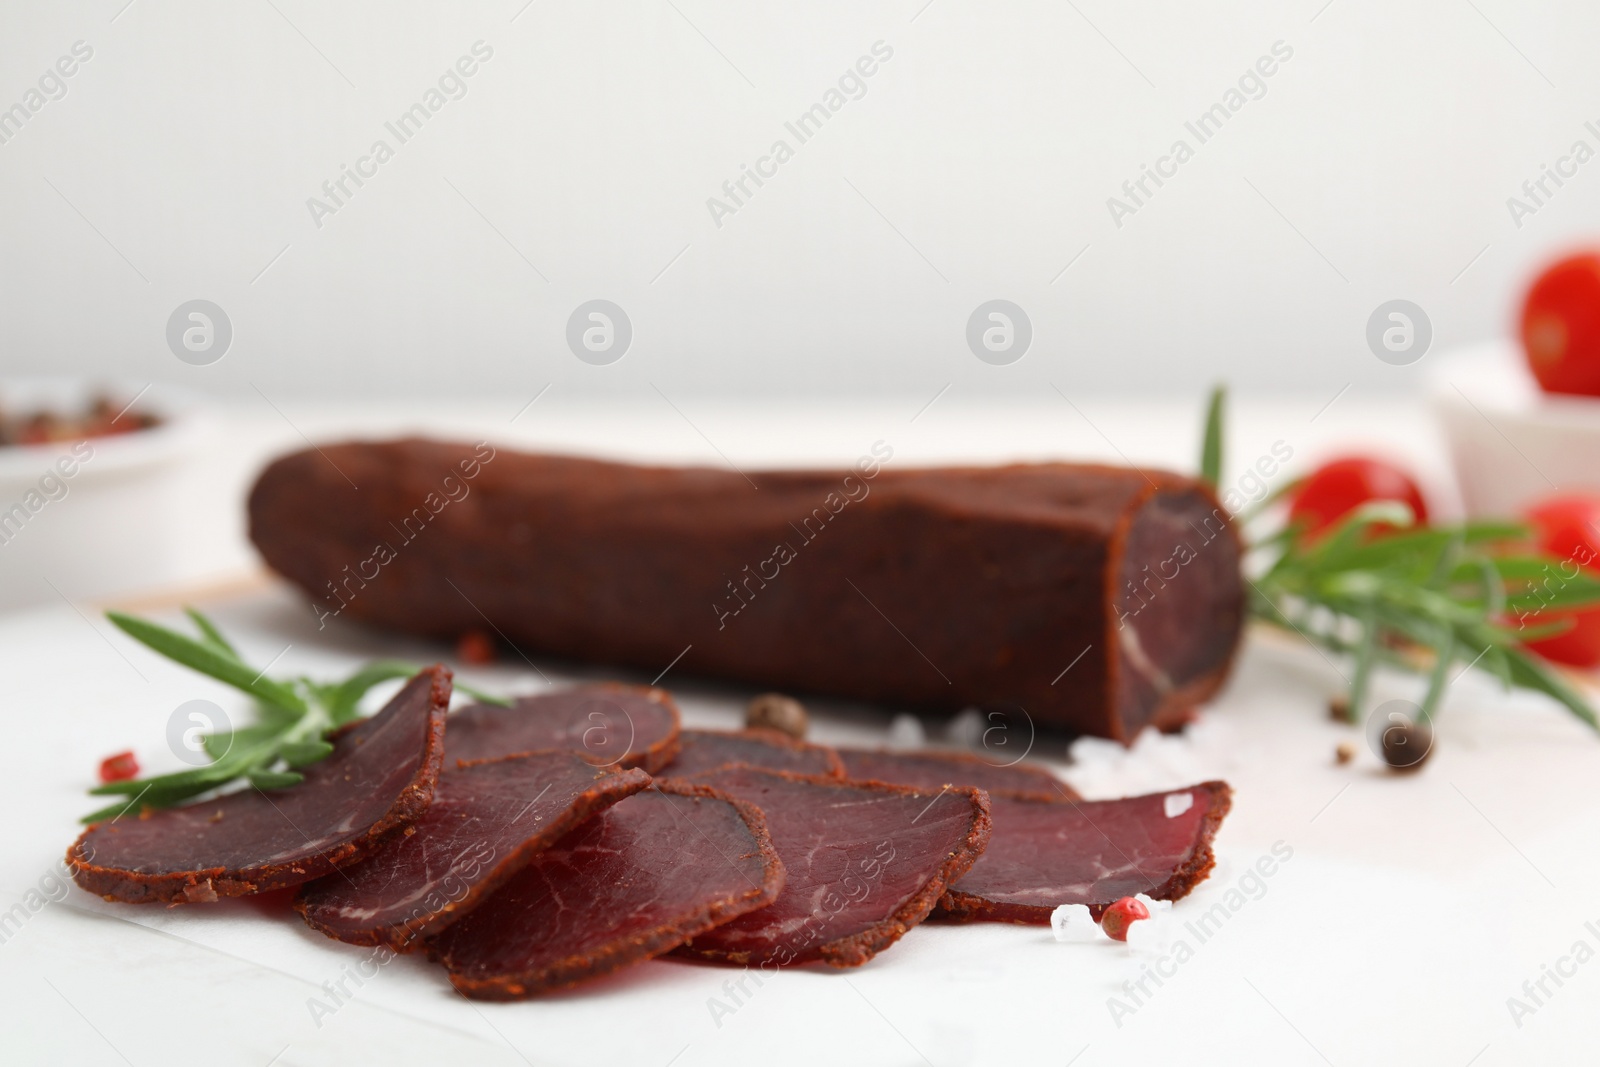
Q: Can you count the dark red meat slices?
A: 8